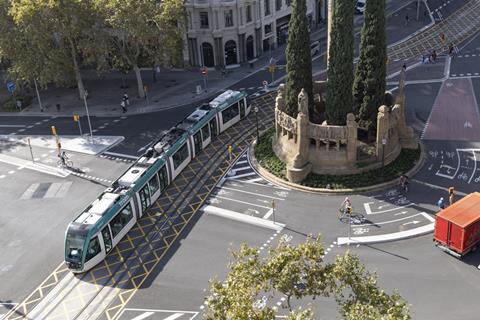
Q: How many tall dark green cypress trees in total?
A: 3